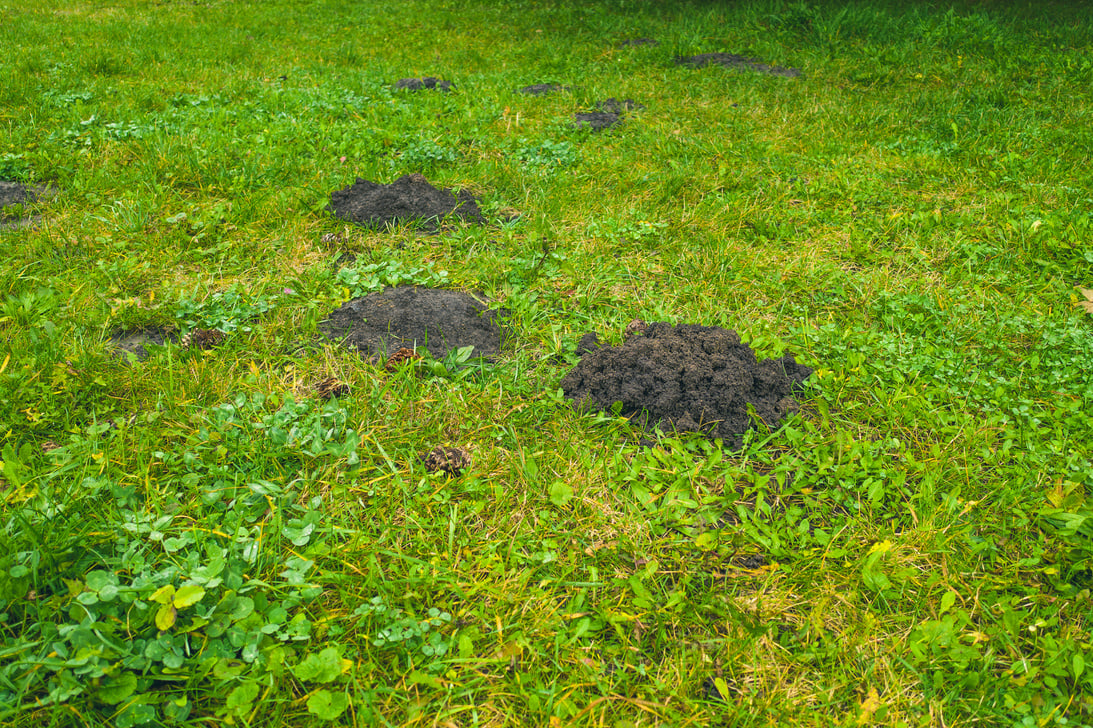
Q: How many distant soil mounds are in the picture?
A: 5